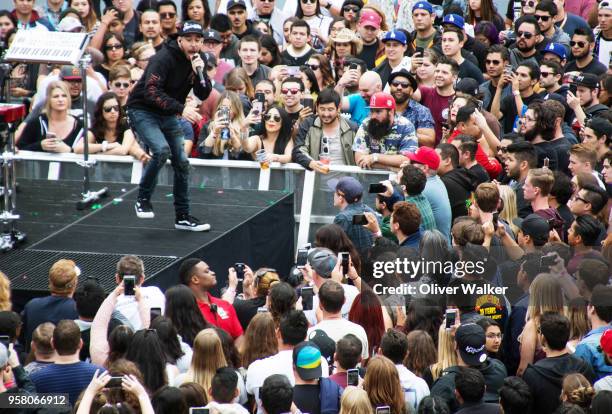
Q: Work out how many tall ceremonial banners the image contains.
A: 0